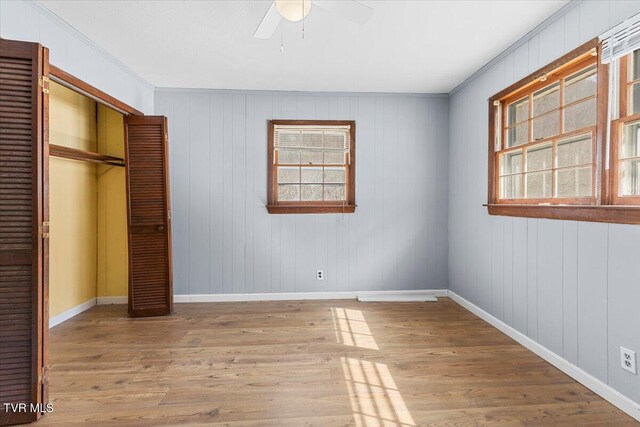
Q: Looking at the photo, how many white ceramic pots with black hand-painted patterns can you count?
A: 0